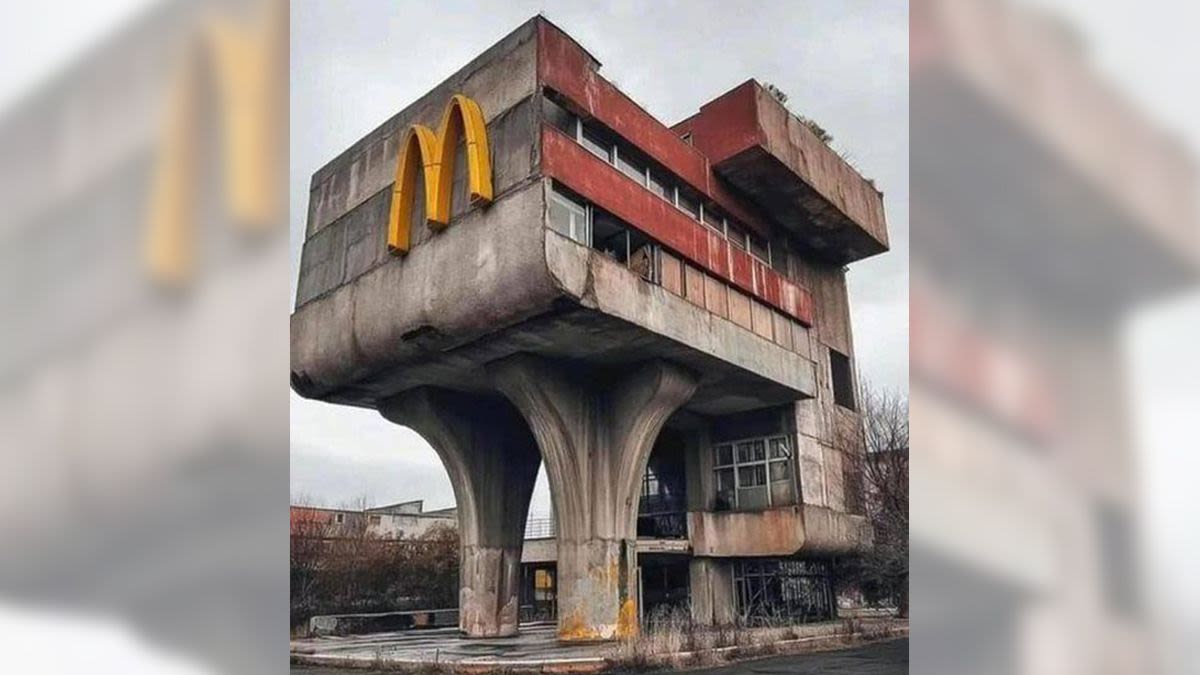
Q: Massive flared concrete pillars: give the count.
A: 2